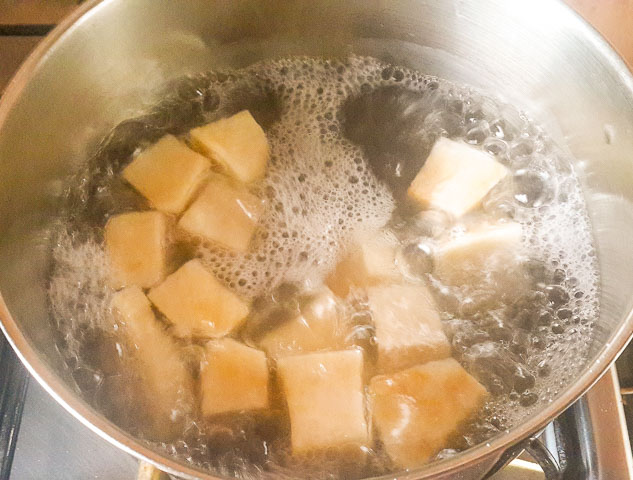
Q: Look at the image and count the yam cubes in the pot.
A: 14